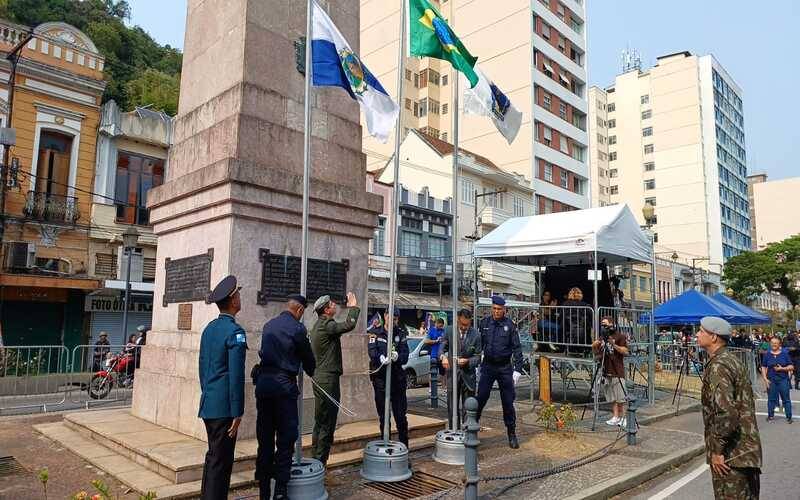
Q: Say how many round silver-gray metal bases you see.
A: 3